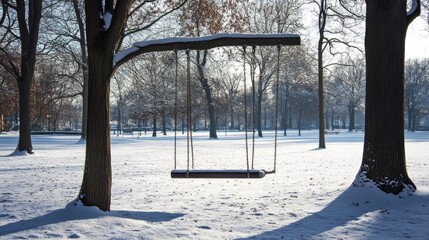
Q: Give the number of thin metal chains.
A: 6